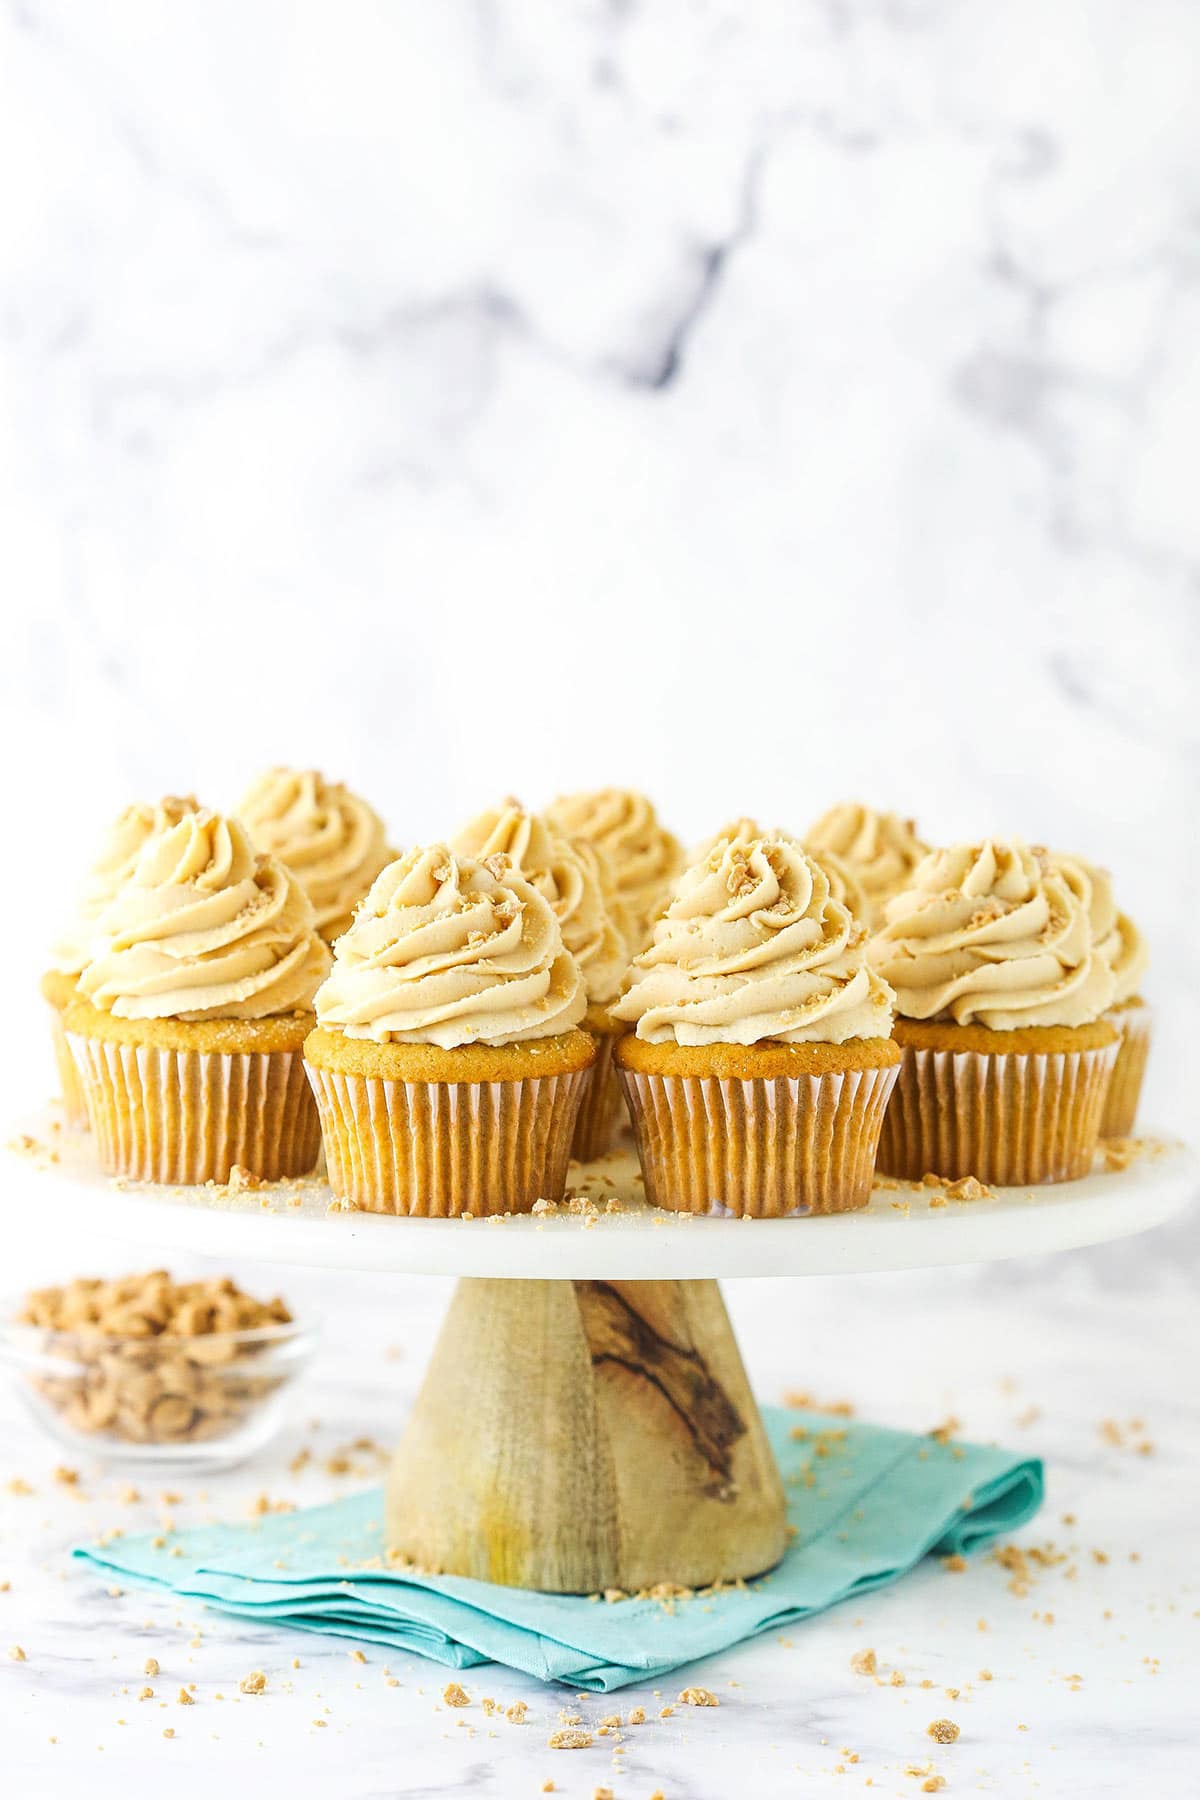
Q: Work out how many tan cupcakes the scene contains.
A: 11